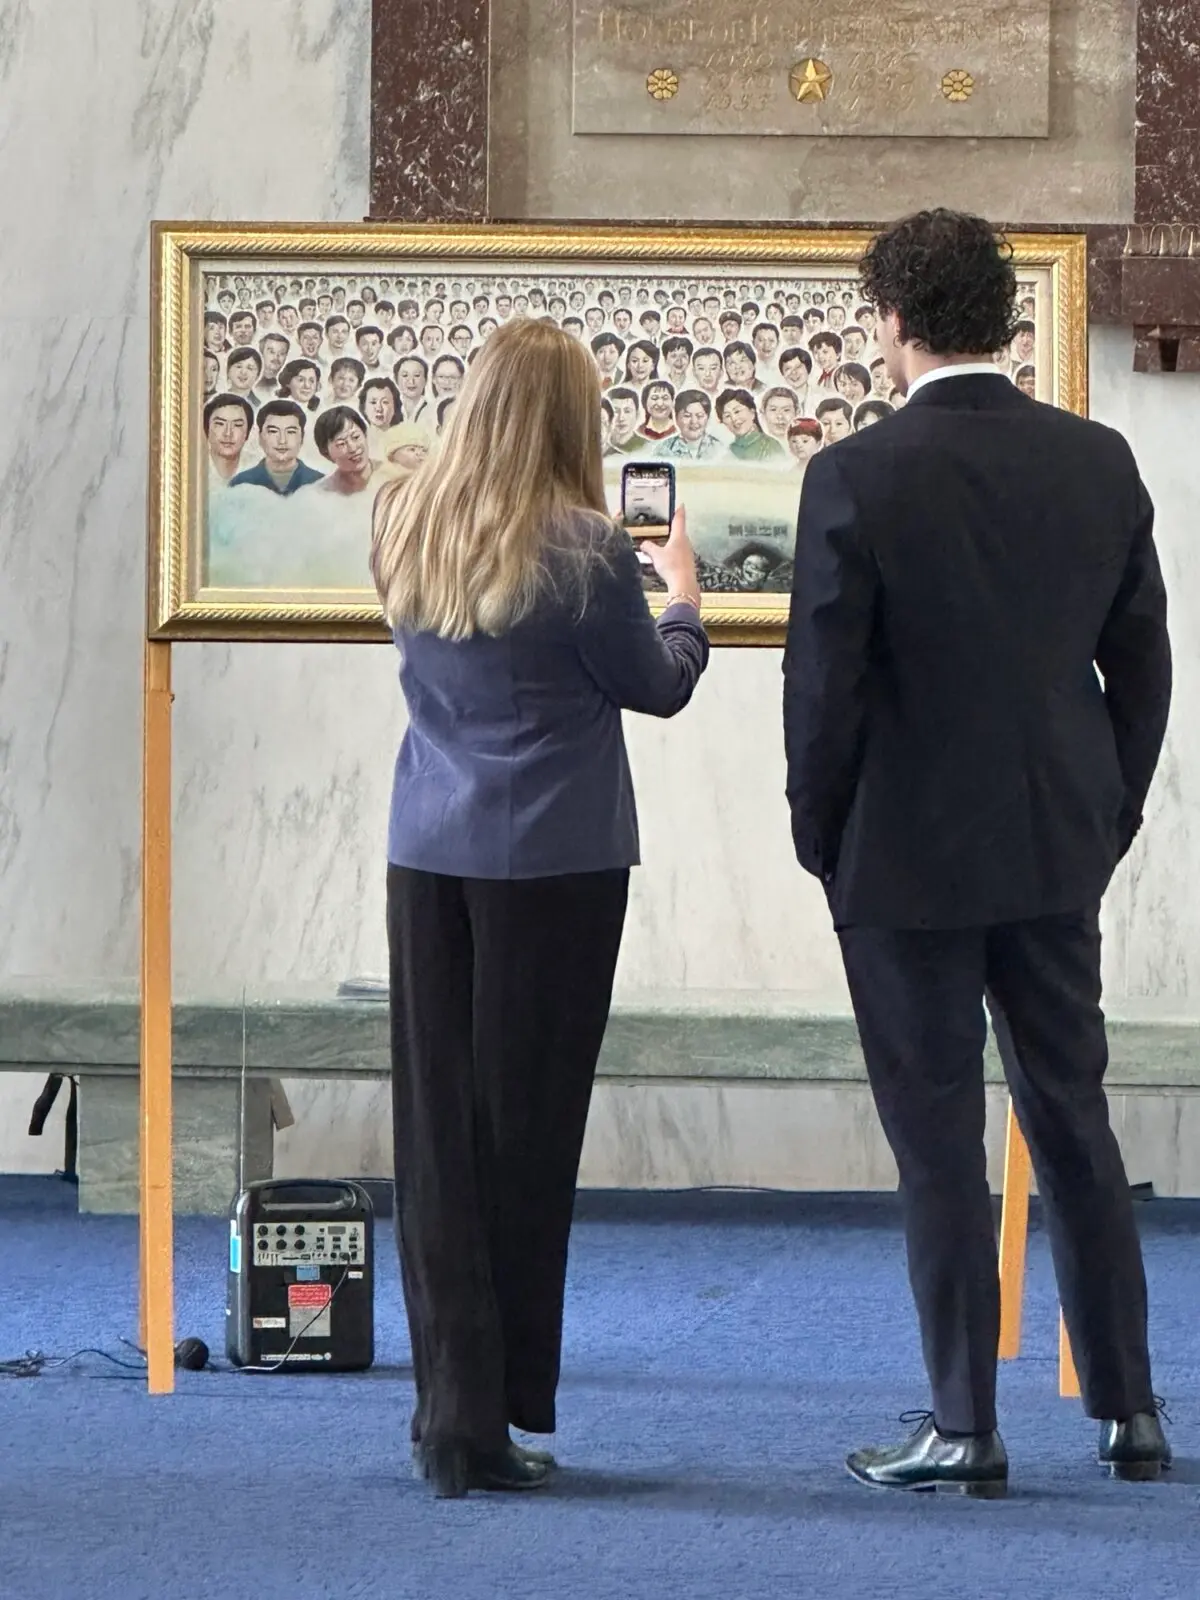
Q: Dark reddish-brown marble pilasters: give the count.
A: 2